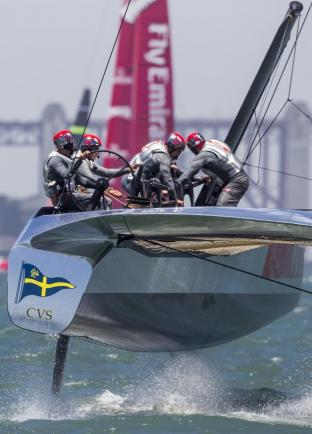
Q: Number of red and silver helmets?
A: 4